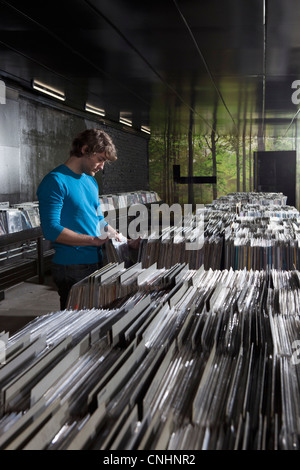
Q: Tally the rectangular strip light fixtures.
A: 4